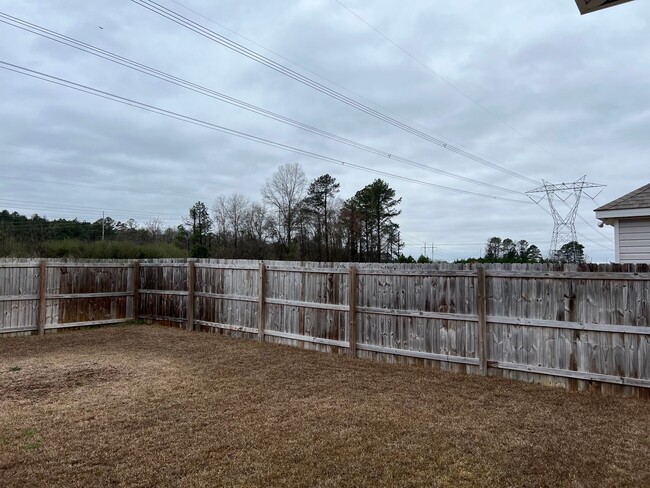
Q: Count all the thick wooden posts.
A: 6